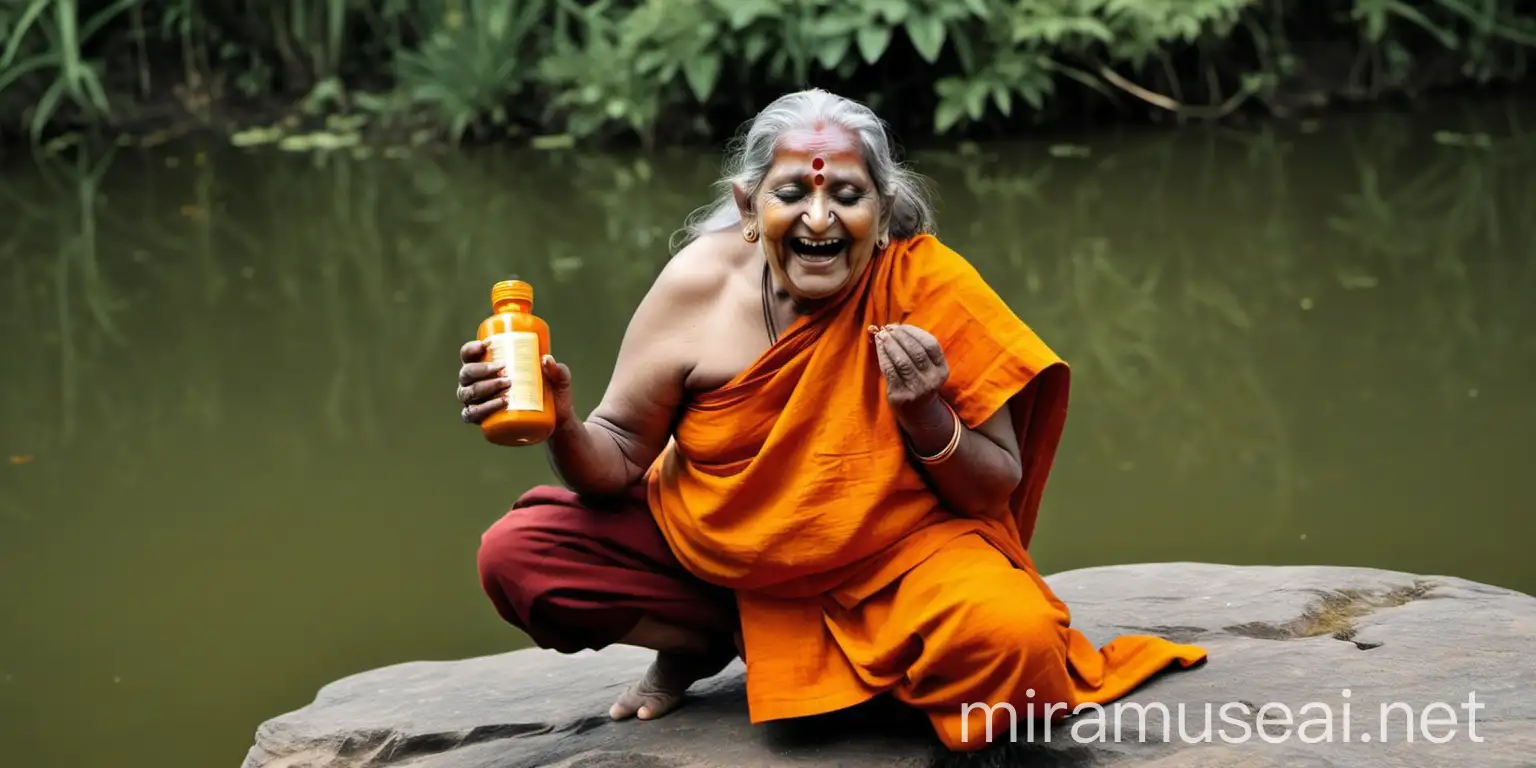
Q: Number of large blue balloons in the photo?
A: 0